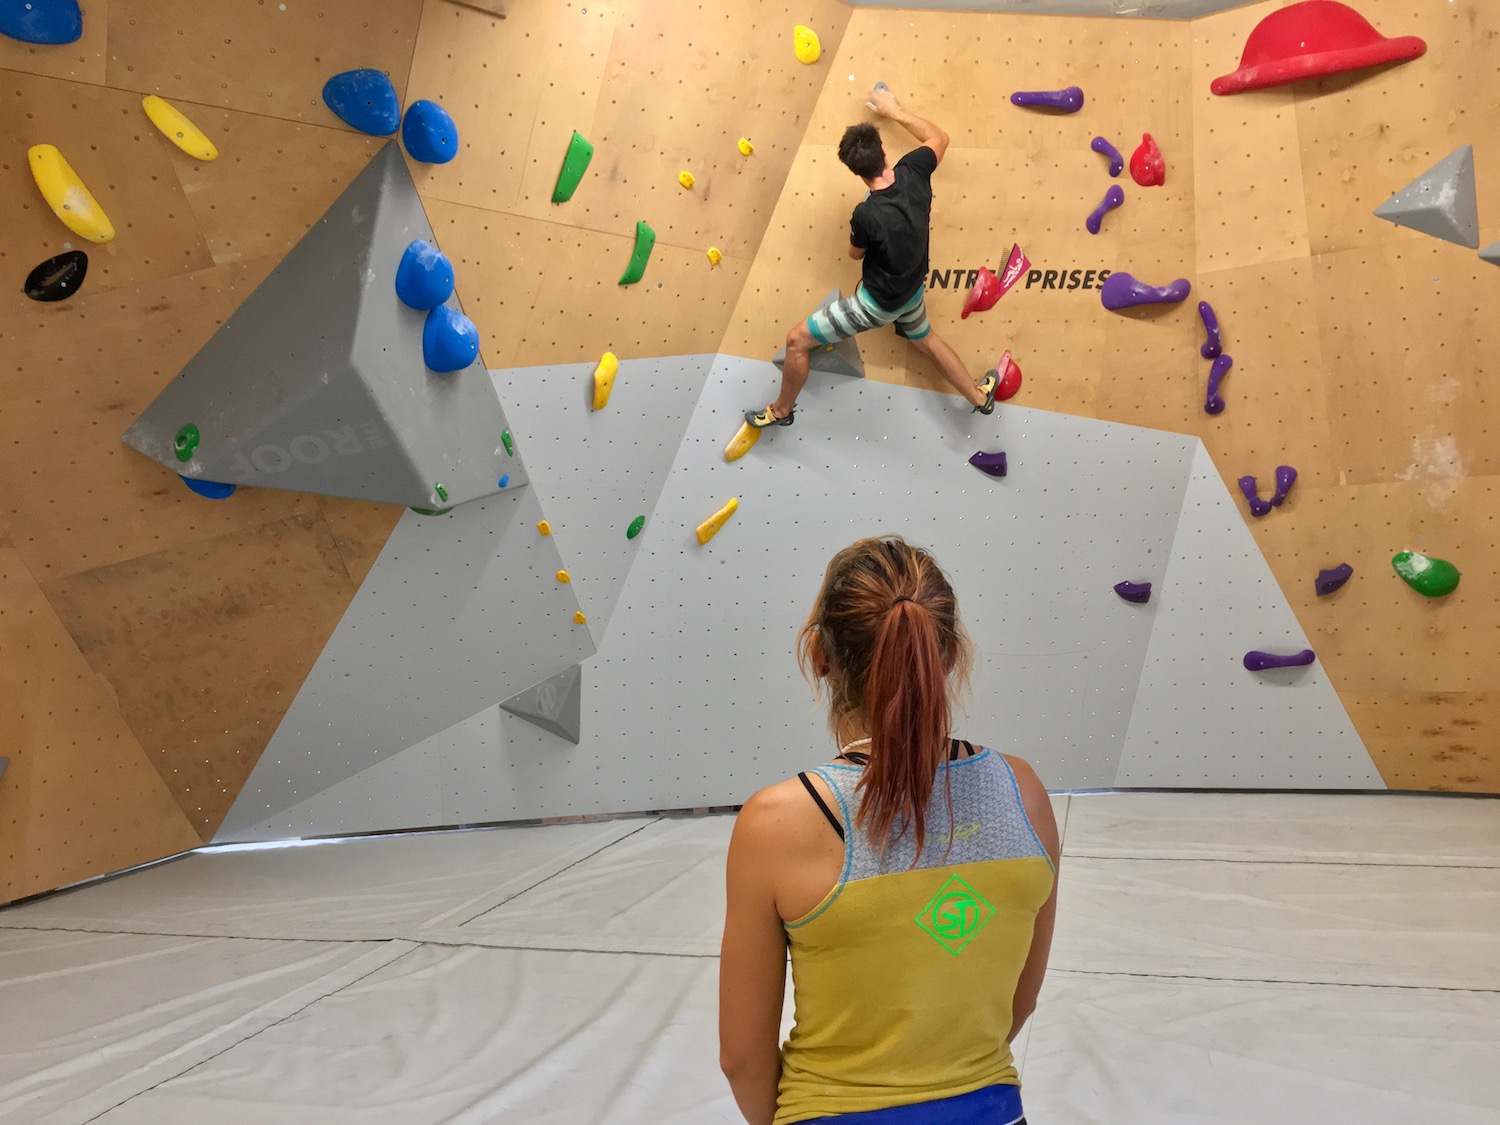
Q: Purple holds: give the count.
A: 12